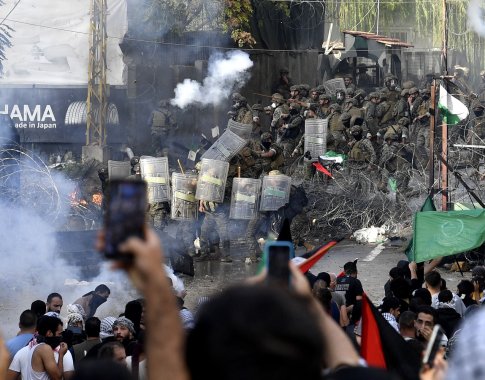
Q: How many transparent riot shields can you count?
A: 10